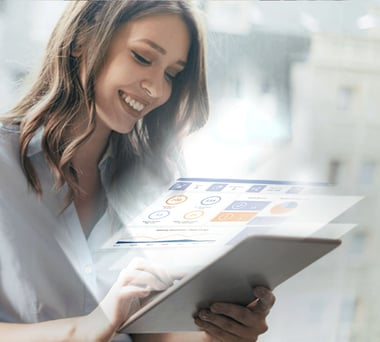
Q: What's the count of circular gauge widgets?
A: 4